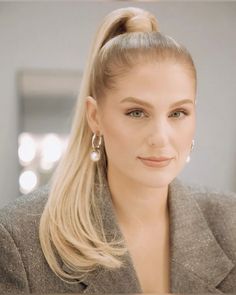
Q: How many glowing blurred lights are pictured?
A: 3